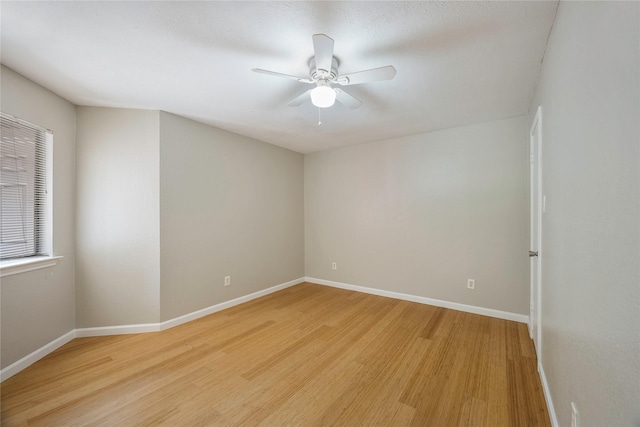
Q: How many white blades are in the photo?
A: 5